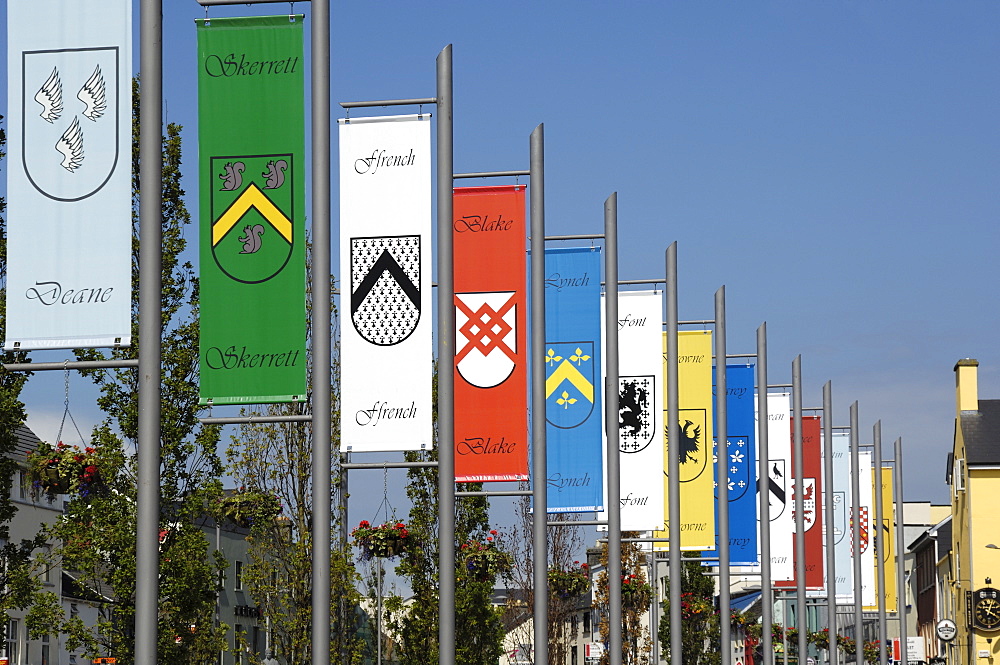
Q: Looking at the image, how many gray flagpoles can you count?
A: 13